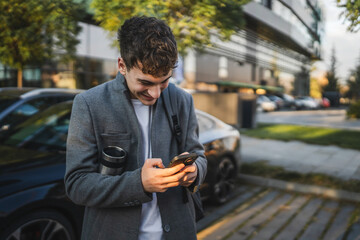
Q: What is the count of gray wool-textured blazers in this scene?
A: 1